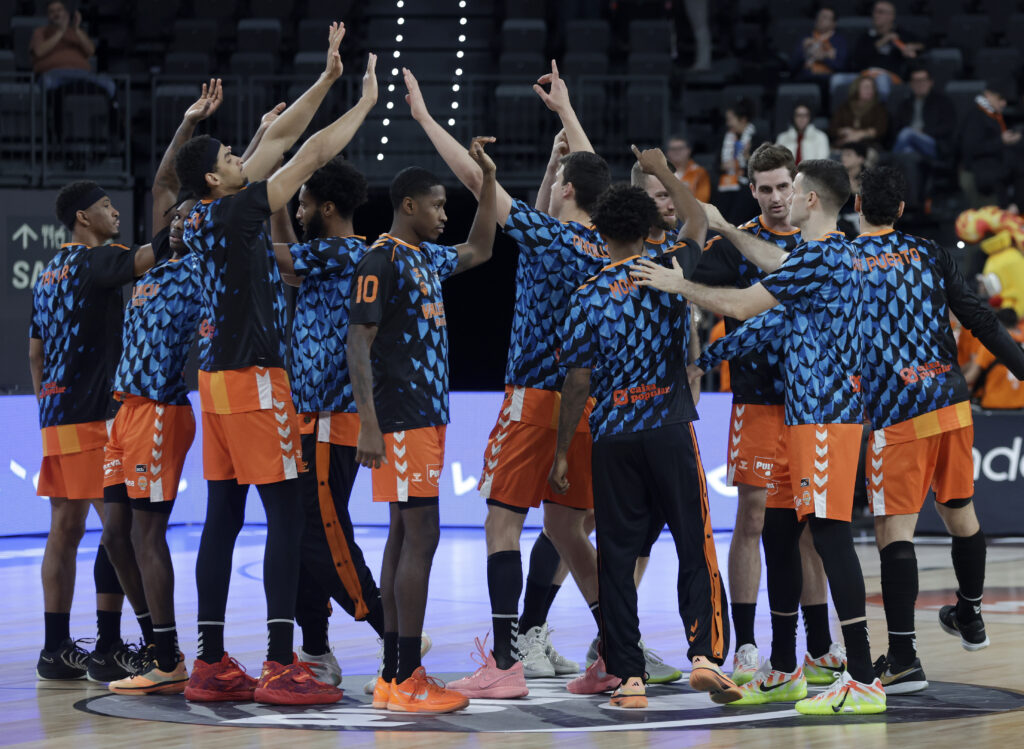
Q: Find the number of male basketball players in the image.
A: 11